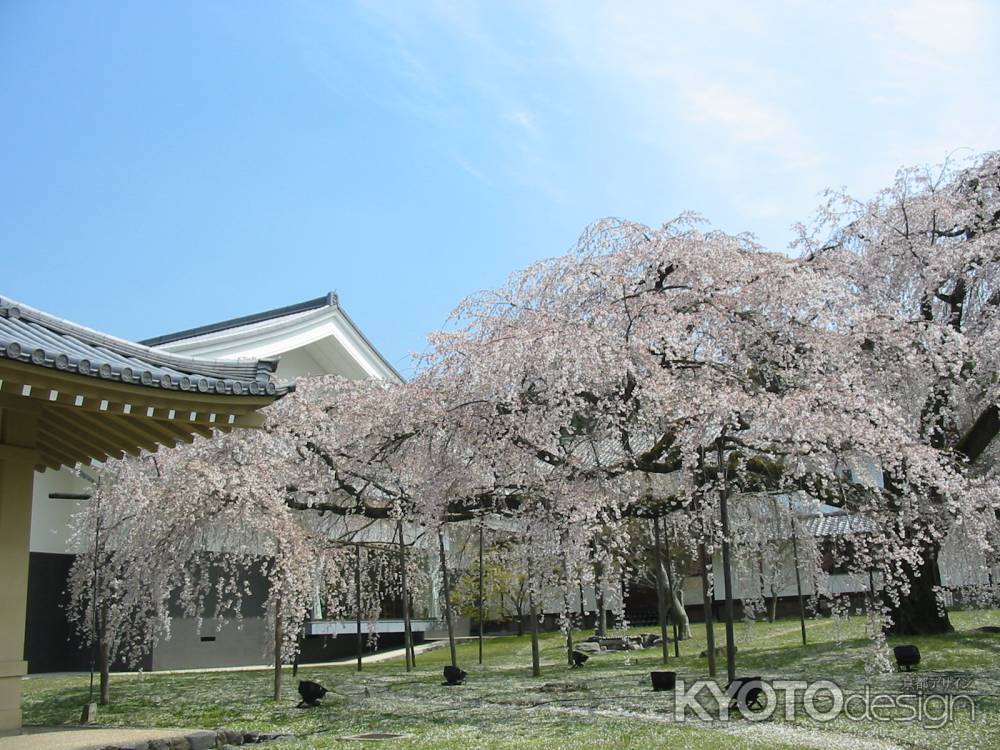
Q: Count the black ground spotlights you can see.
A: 6